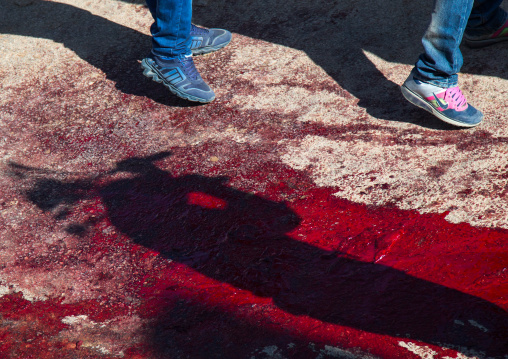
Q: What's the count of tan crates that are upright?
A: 0